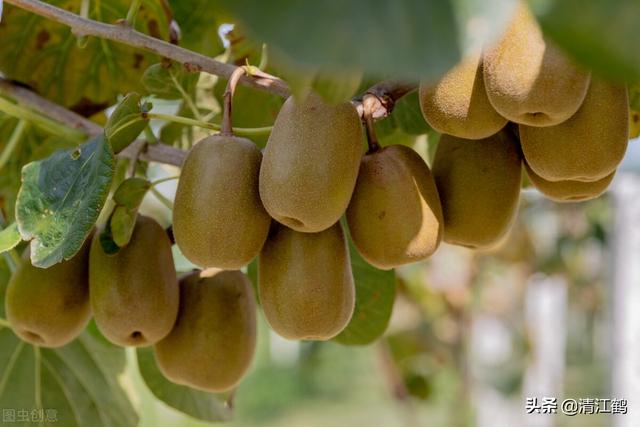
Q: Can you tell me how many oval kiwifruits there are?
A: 12